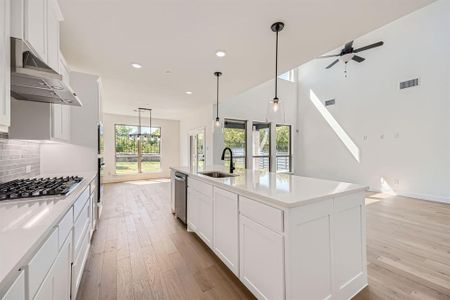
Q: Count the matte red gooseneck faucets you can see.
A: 0